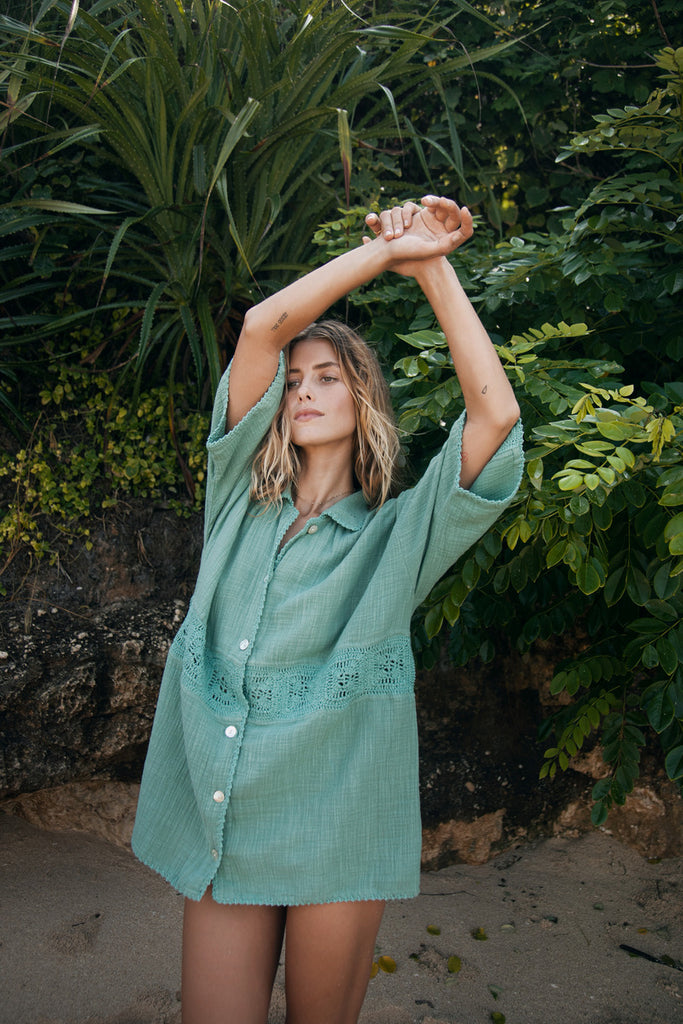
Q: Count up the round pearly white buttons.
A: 5